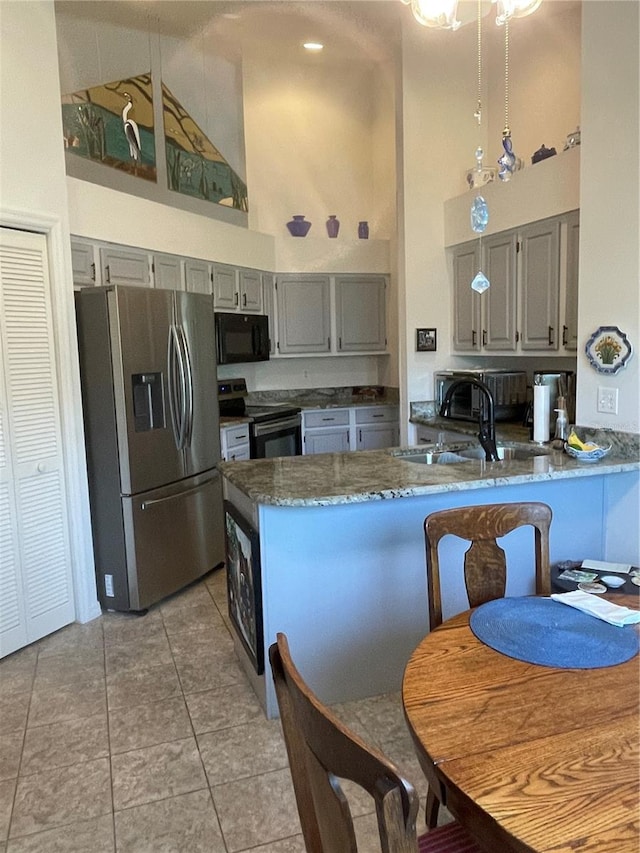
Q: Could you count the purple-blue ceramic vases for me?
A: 3